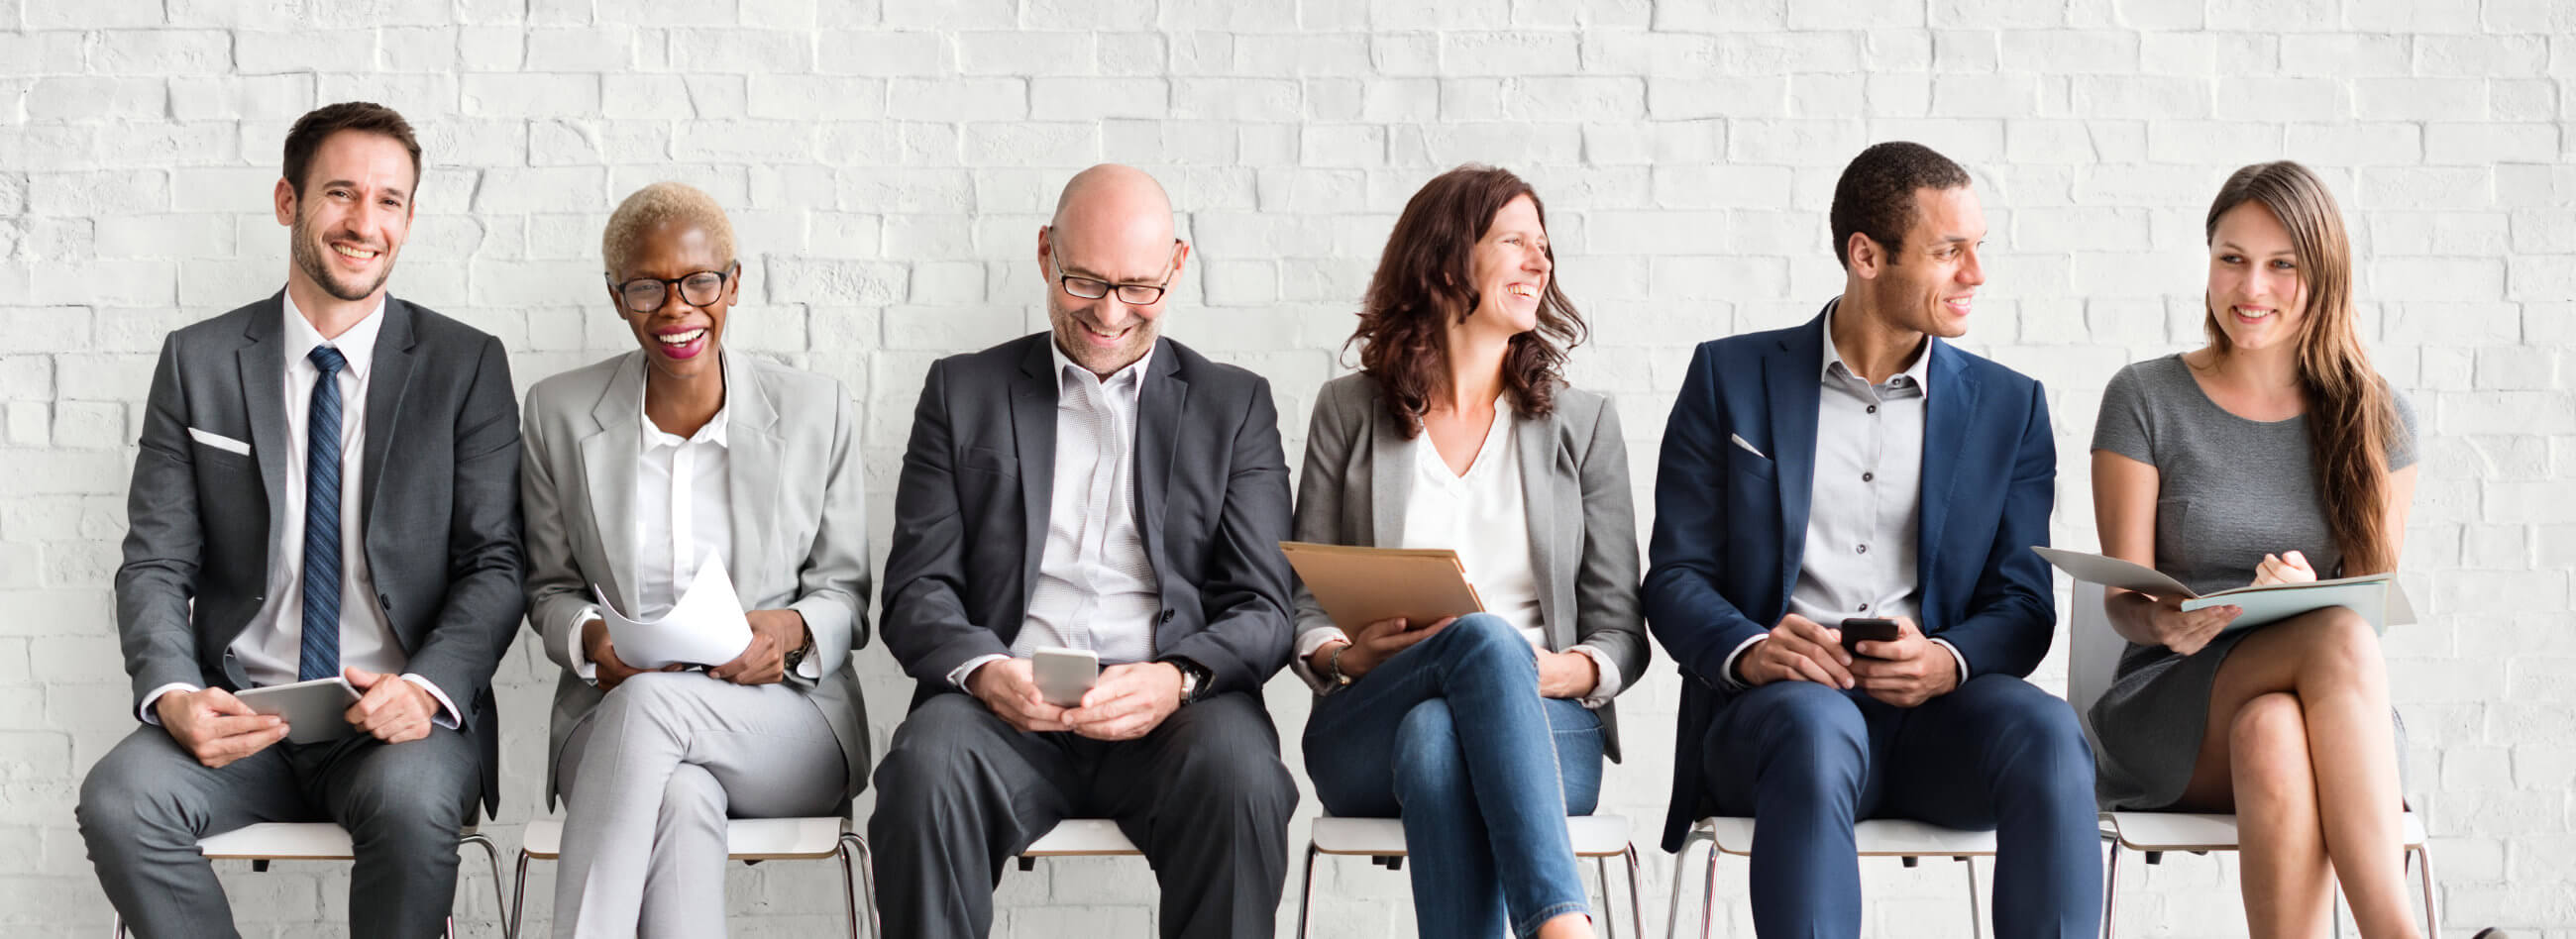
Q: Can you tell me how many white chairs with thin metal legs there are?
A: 6